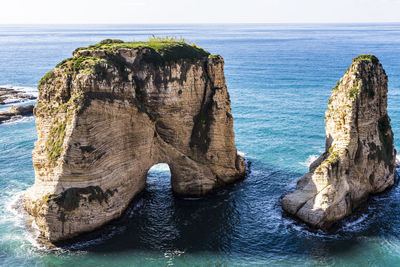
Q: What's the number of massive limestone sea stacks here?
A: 2